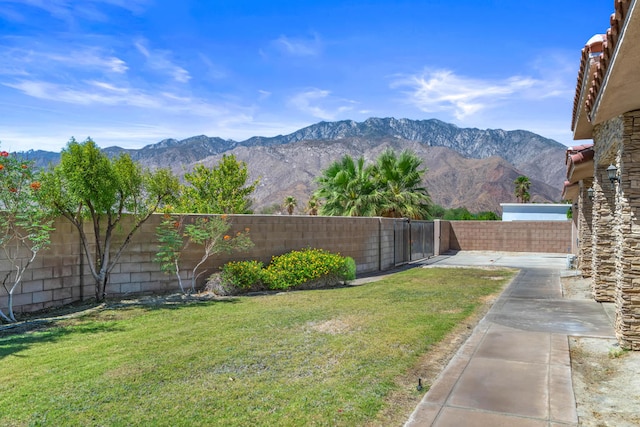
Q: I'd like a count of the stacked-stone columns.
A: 3